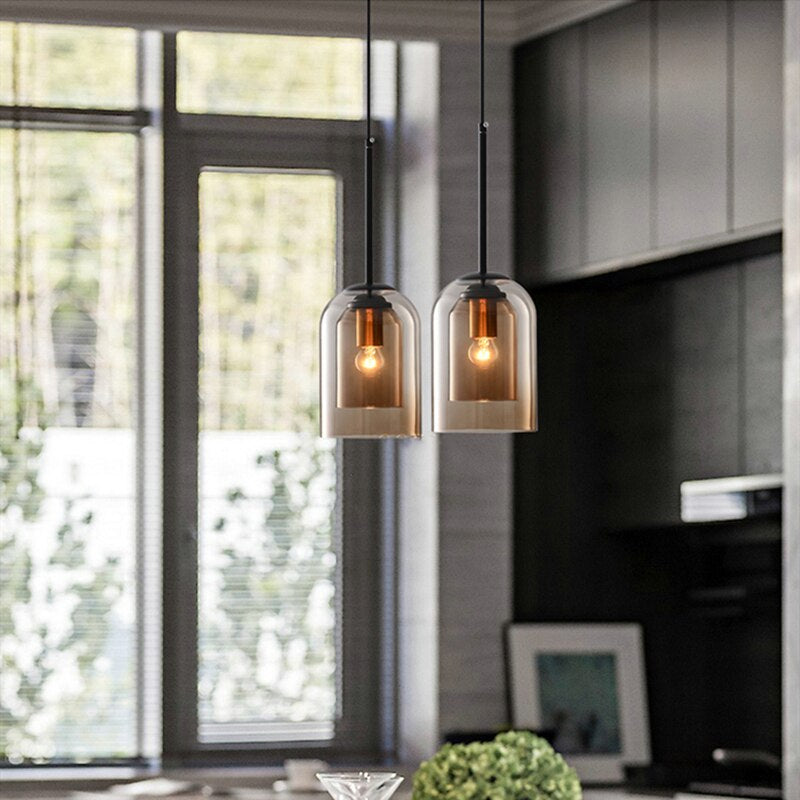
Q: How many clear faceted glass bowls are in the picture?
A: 1